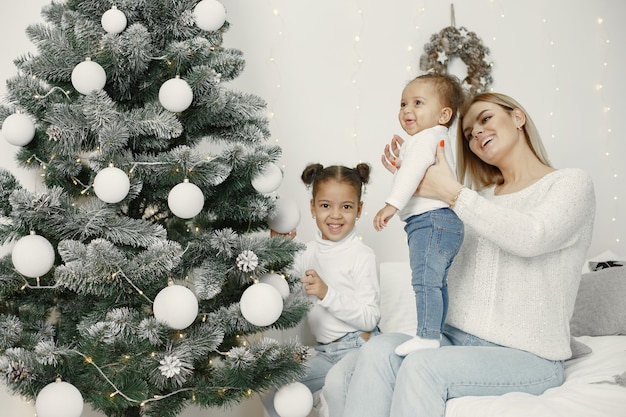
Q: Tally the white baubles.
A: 15